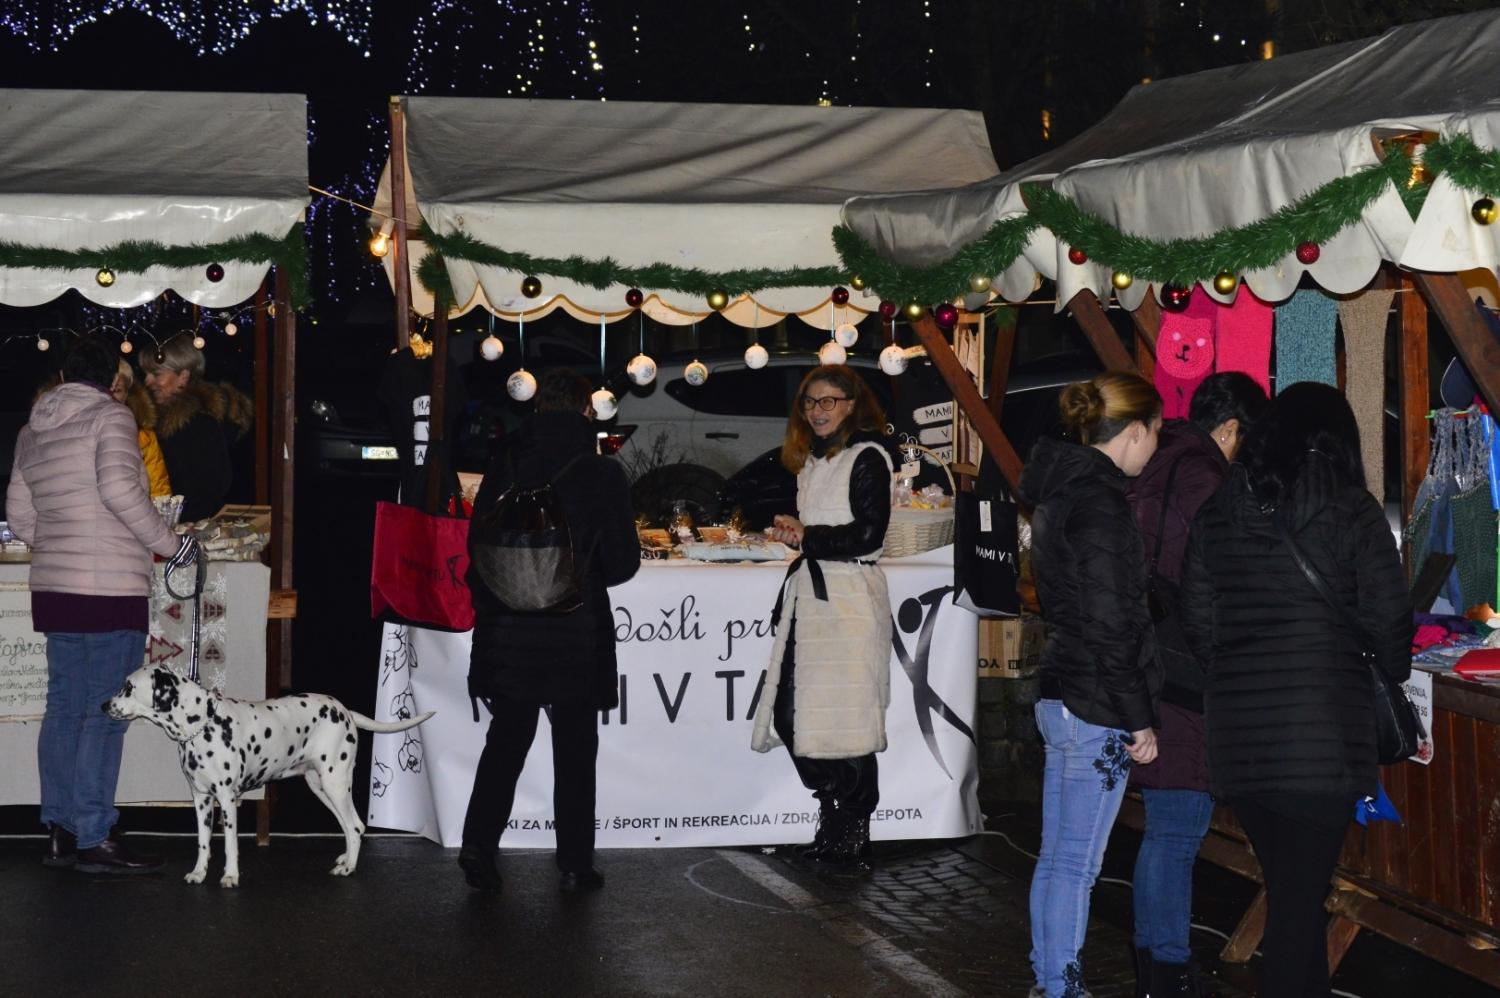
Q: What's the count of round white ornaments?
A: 9